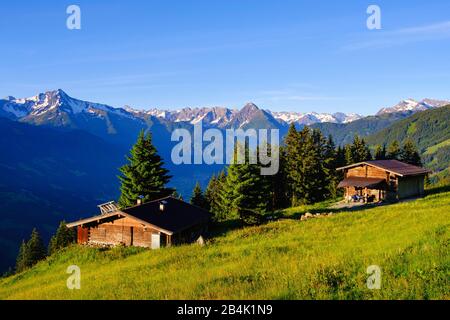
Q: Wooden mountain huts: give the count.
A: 2